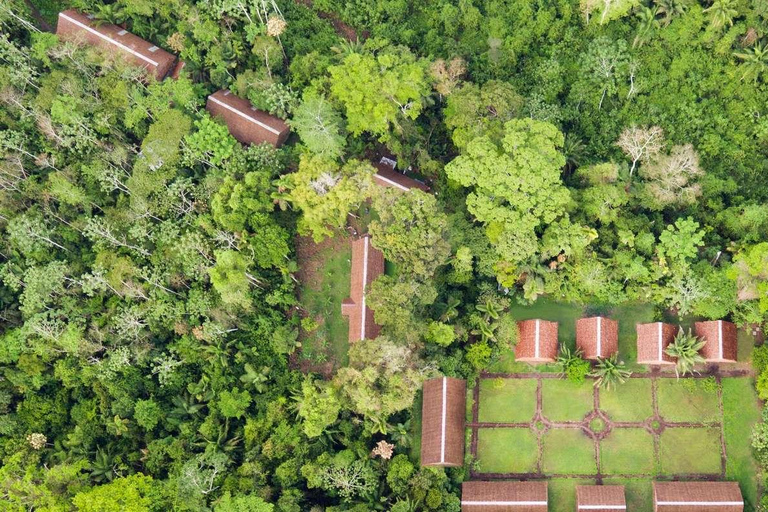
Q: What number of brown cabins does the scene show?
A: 12